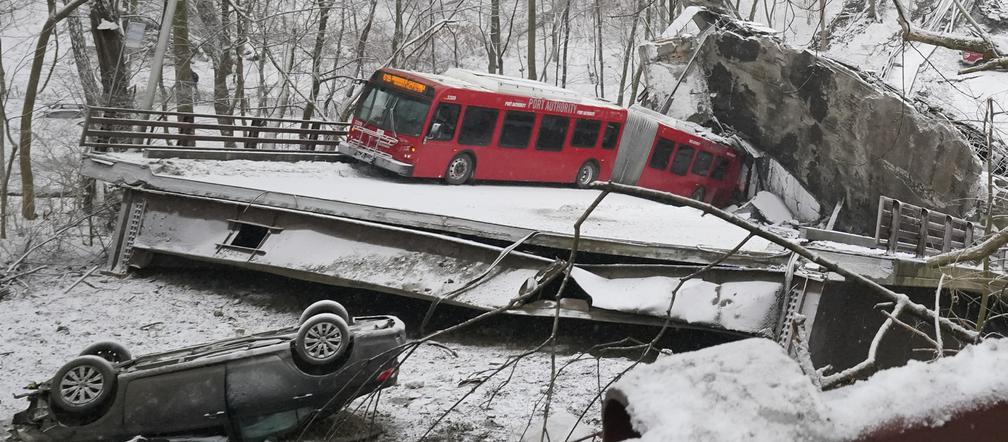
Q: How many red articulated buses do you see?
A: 1